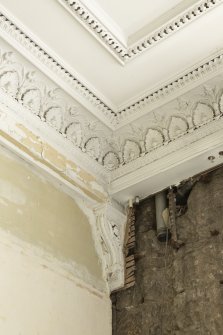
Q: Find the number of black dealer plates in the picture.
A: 0